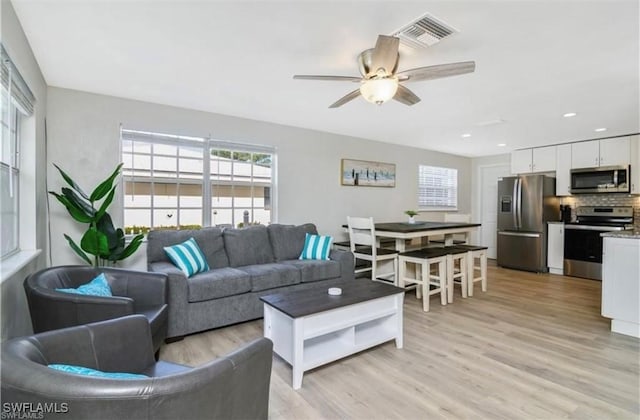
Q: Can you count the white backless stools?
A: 3